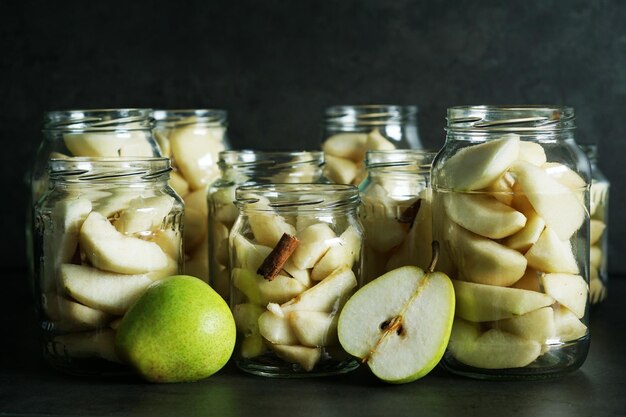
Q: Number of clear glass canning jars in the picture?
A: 9